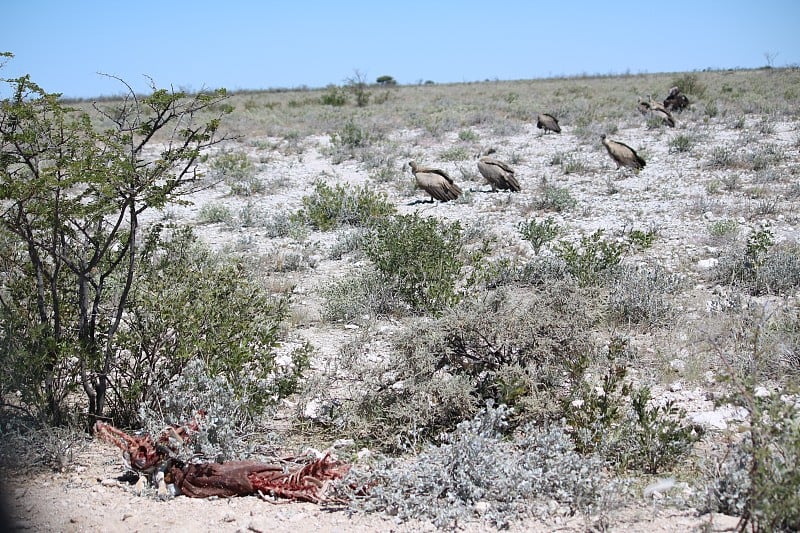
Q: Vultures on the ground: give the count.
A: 7